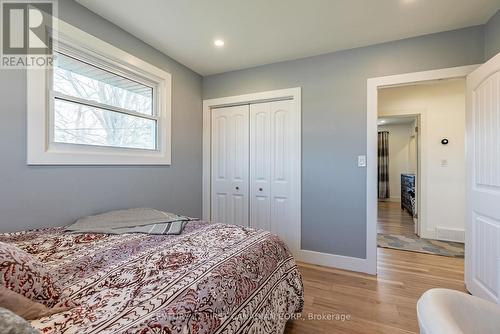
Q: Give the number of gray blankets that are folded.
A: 1